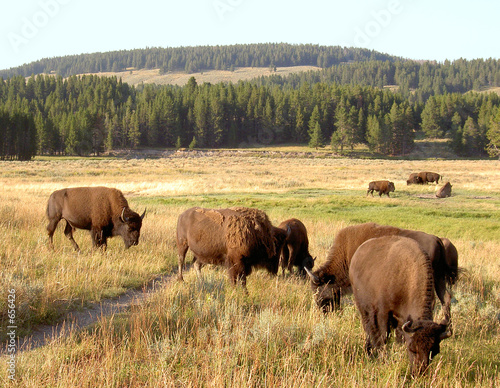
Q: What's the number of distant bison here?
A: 4